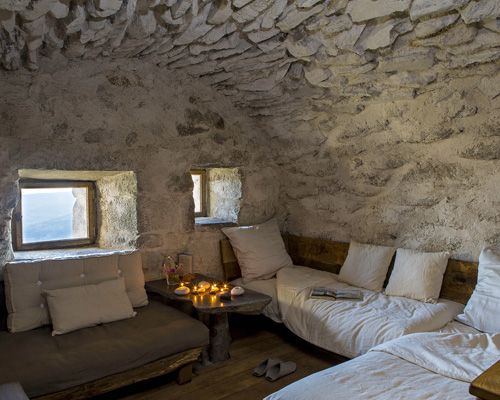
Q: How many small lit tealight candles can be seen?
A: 7